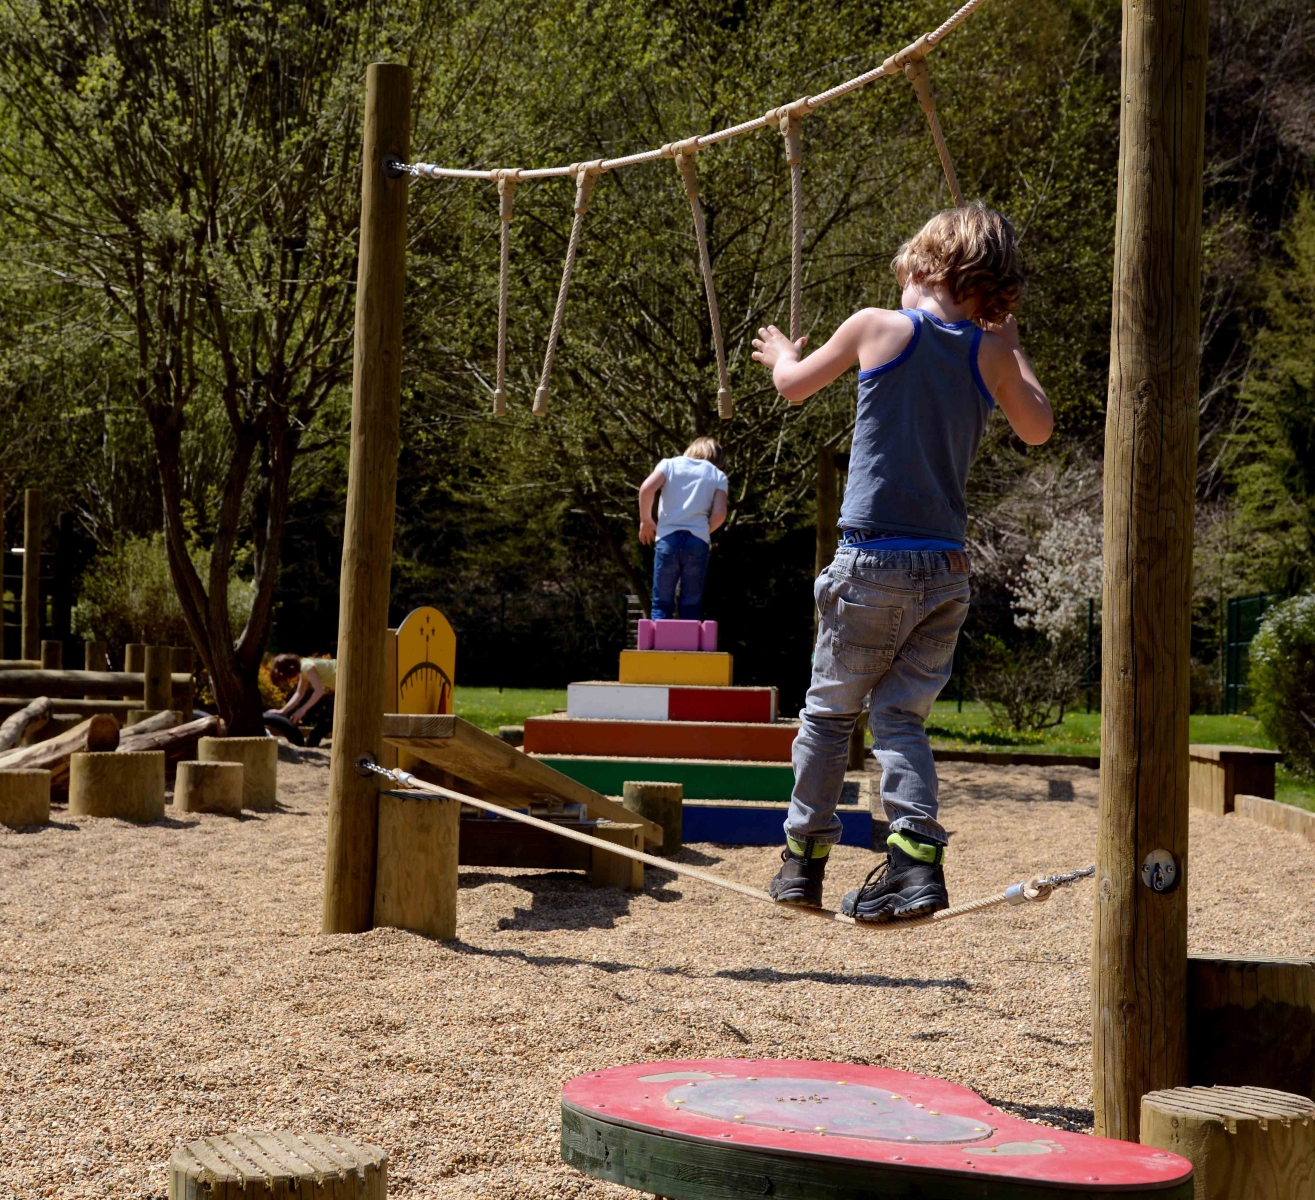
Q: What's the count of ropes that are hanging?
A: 5